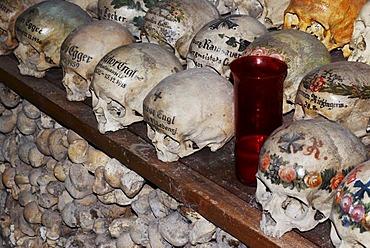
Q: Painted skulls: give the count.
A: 12